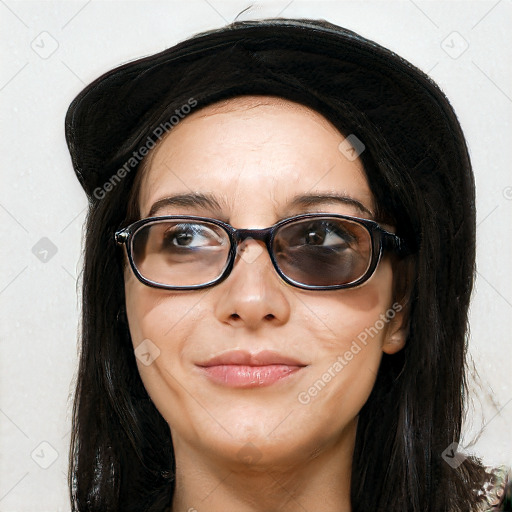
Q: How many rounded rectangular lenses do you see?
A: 2